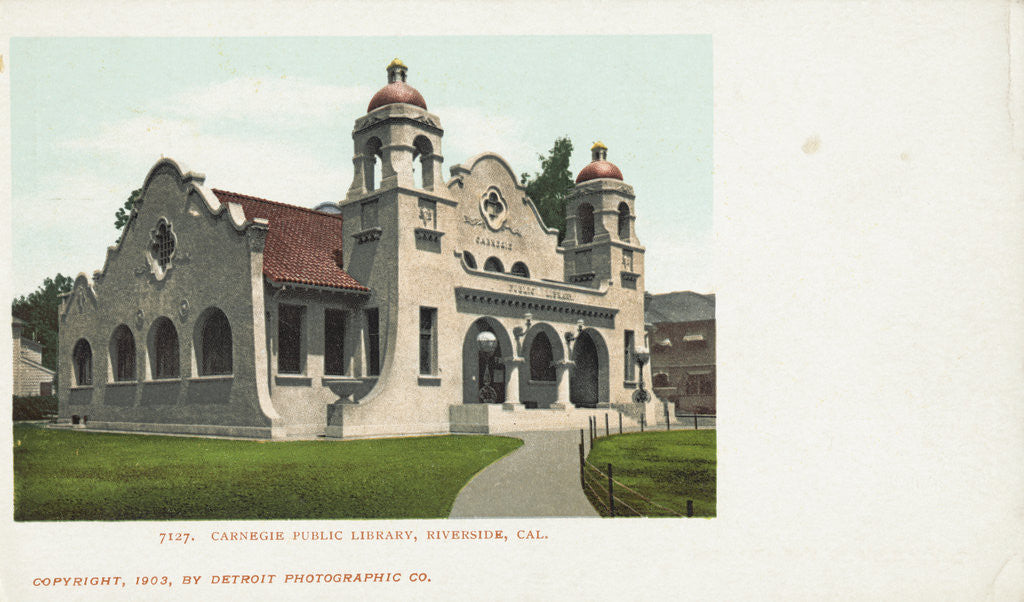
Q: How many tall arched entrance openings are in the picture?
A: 3